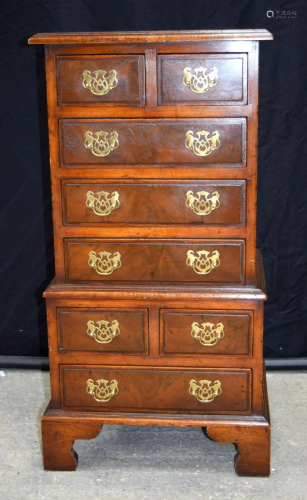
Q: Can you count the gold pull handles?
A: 12